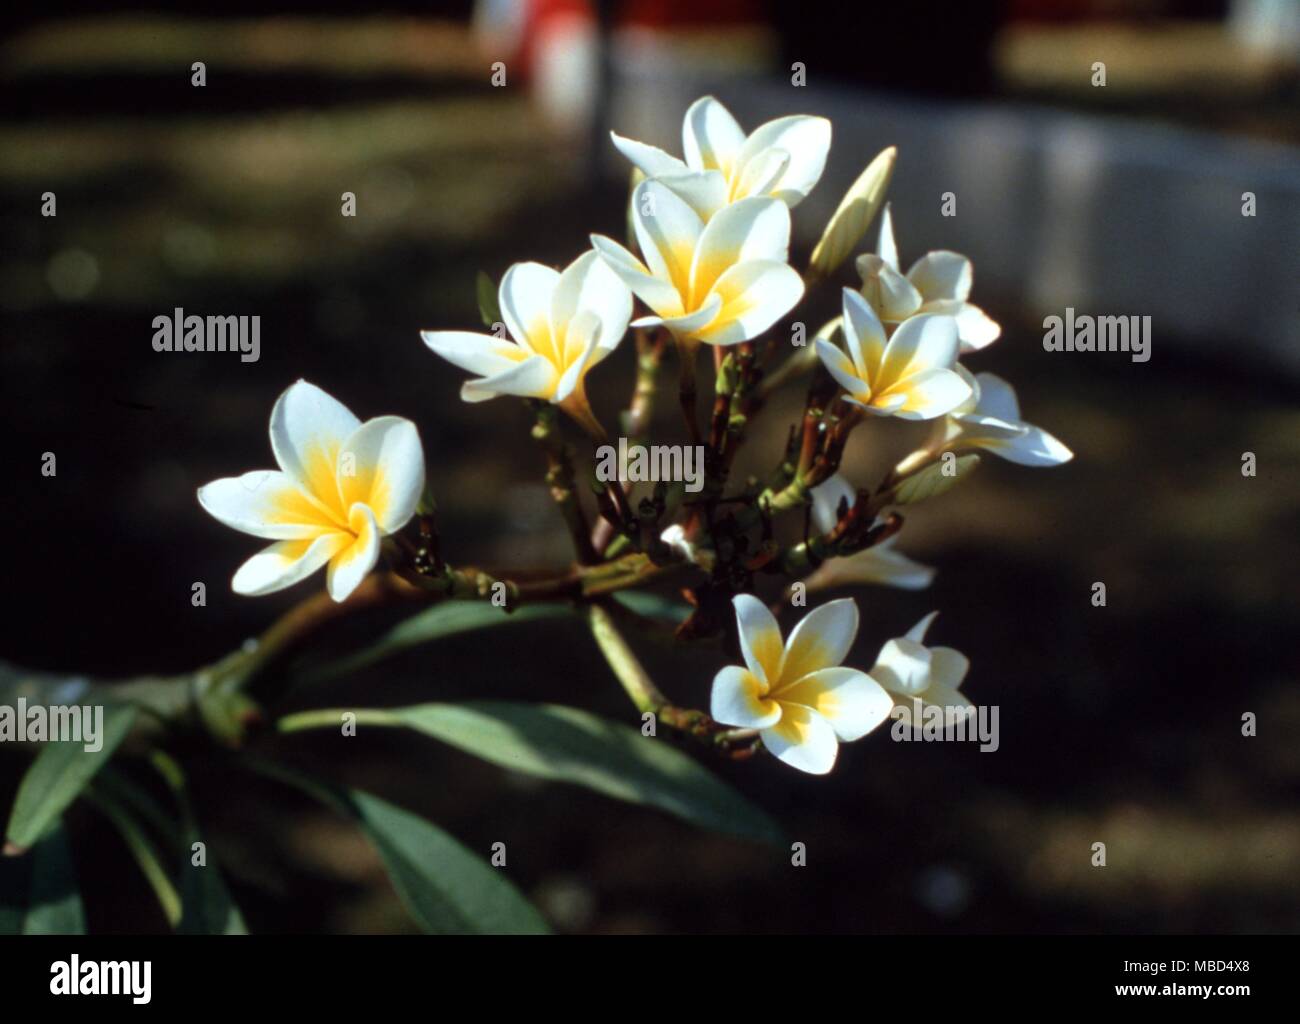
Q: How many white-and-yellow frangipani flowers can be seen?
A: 10